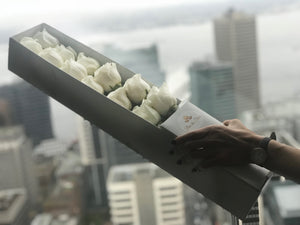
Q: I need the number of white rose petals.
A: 12